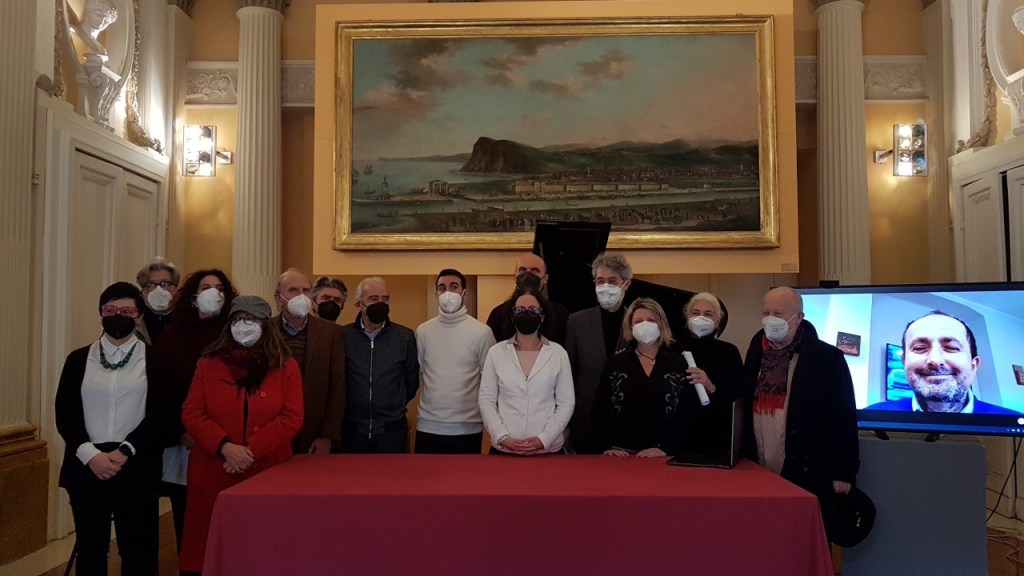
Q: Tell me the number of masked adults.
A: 14